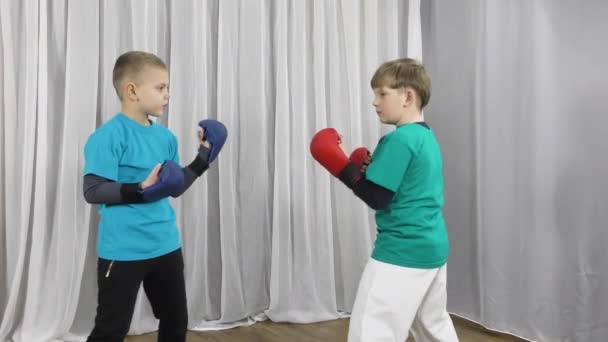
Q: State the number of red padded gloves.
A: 2